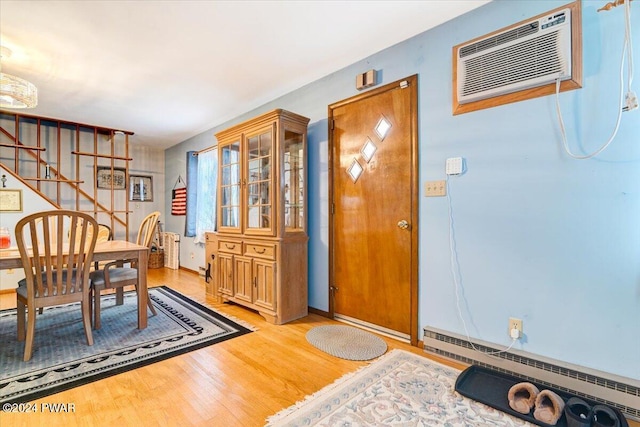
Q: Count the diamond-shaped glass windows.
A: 3